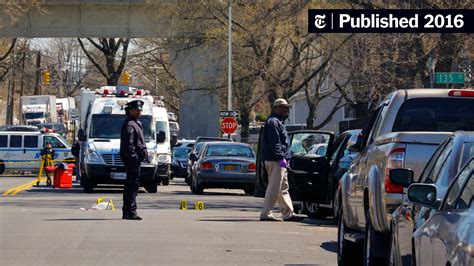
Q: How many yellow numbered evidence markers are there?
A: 4